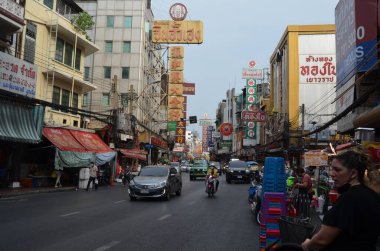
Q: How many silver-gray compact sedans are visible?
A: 1